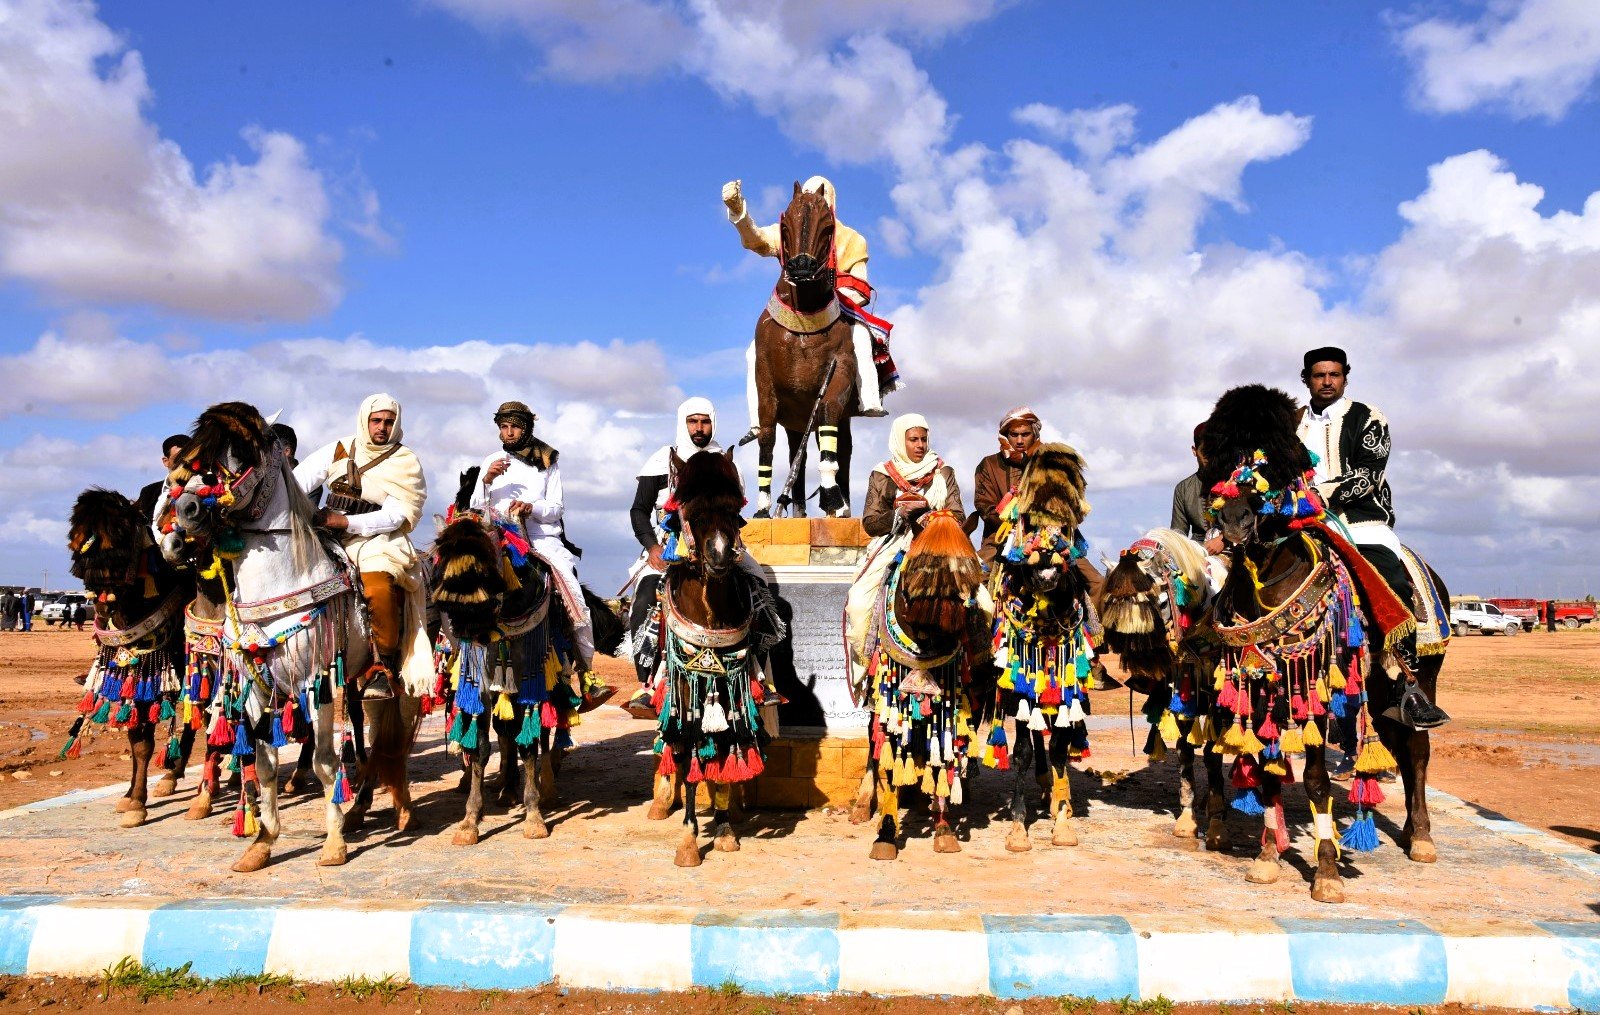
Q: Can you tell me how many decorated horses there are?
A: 9